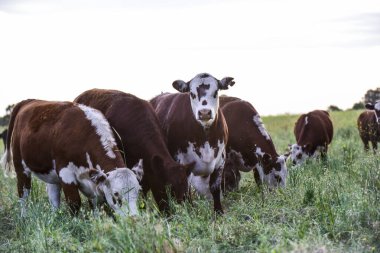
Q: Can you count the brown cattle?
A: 6